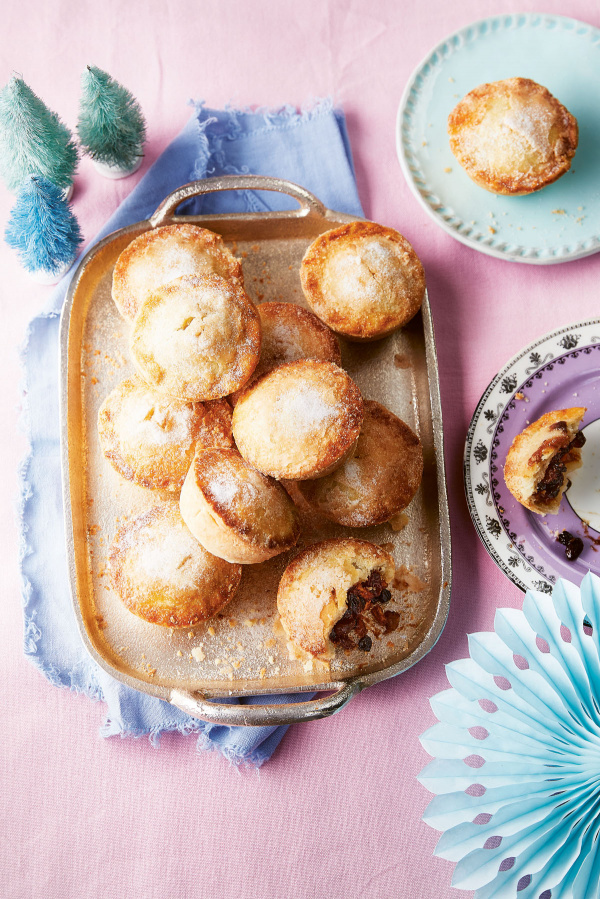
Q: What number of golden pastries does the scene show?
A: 12